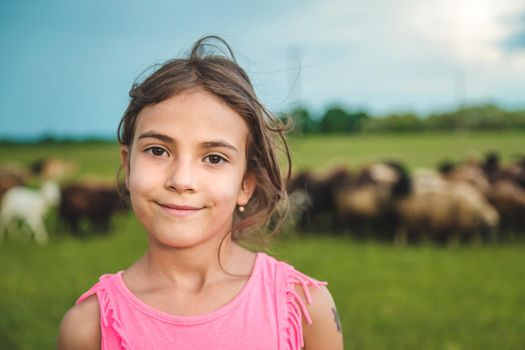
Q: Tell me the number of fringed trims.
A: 2